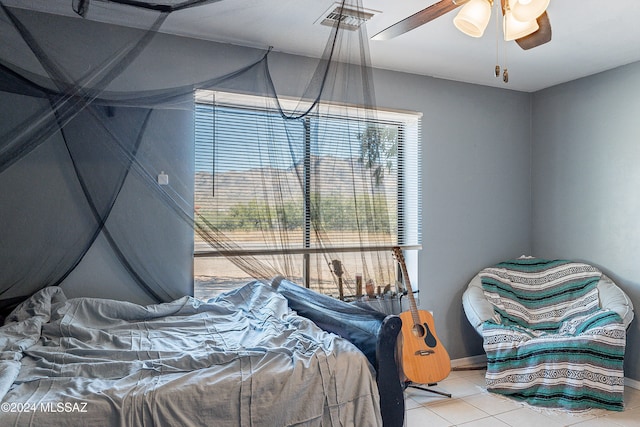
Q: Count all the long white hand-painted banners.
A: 0